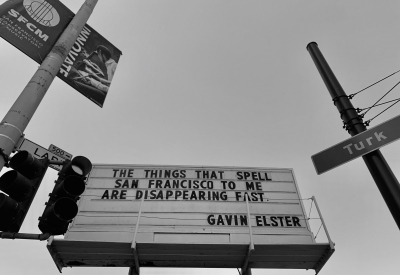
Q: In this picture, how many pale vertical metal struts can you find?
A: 3